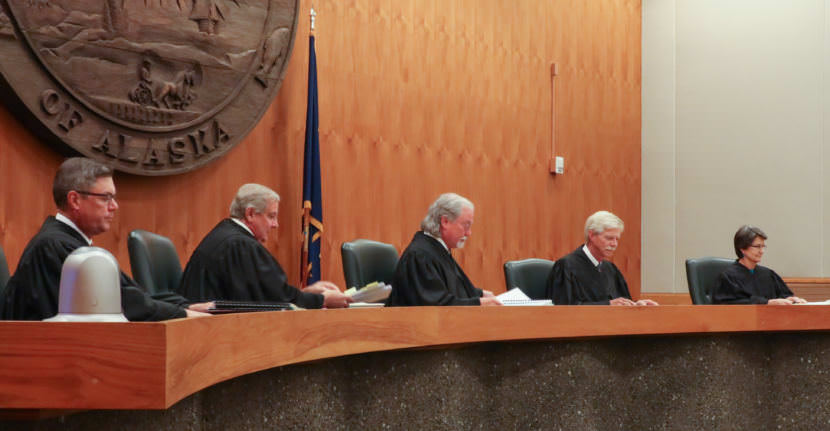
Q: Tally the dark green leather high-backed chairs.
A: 5